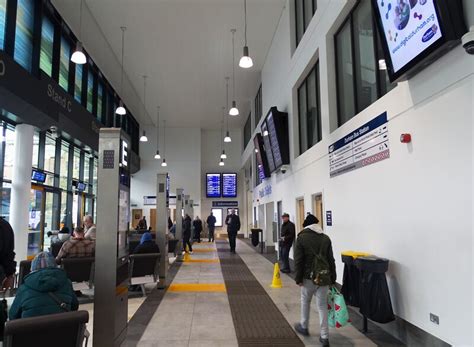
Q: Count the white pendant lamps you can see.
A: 10